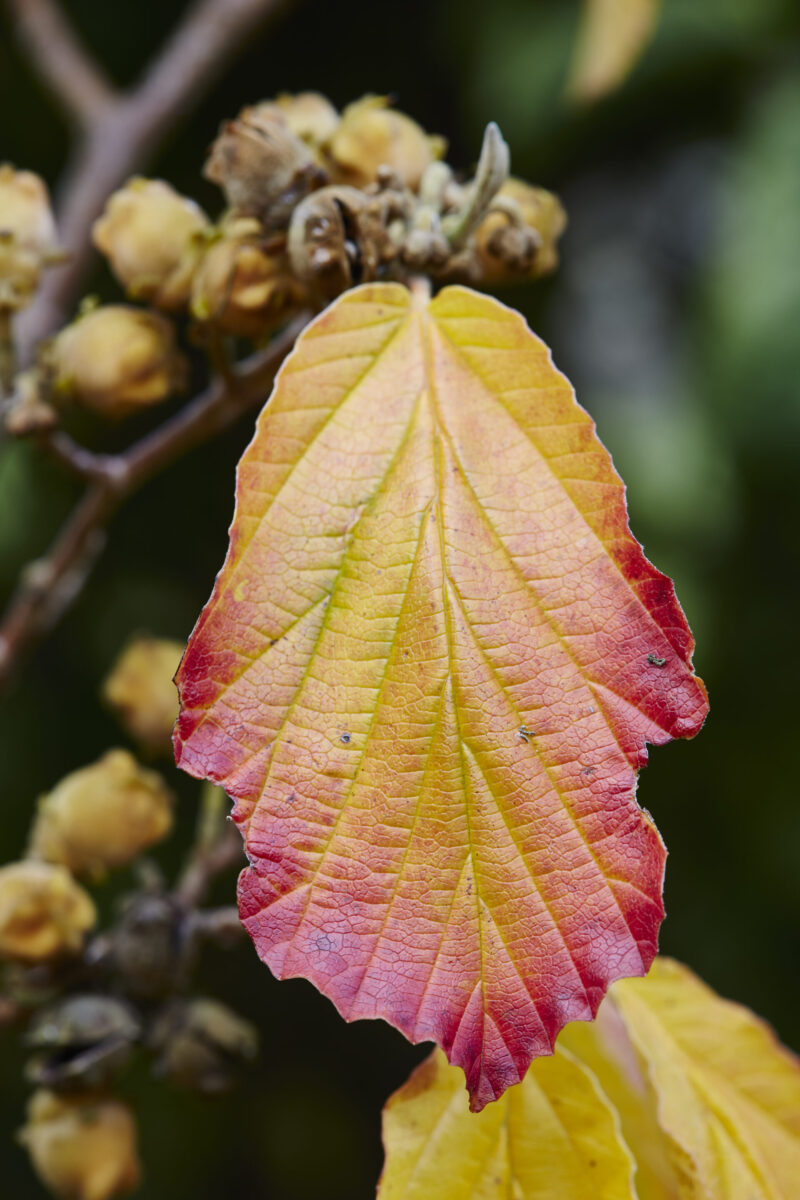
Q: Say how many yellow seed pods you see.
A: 11